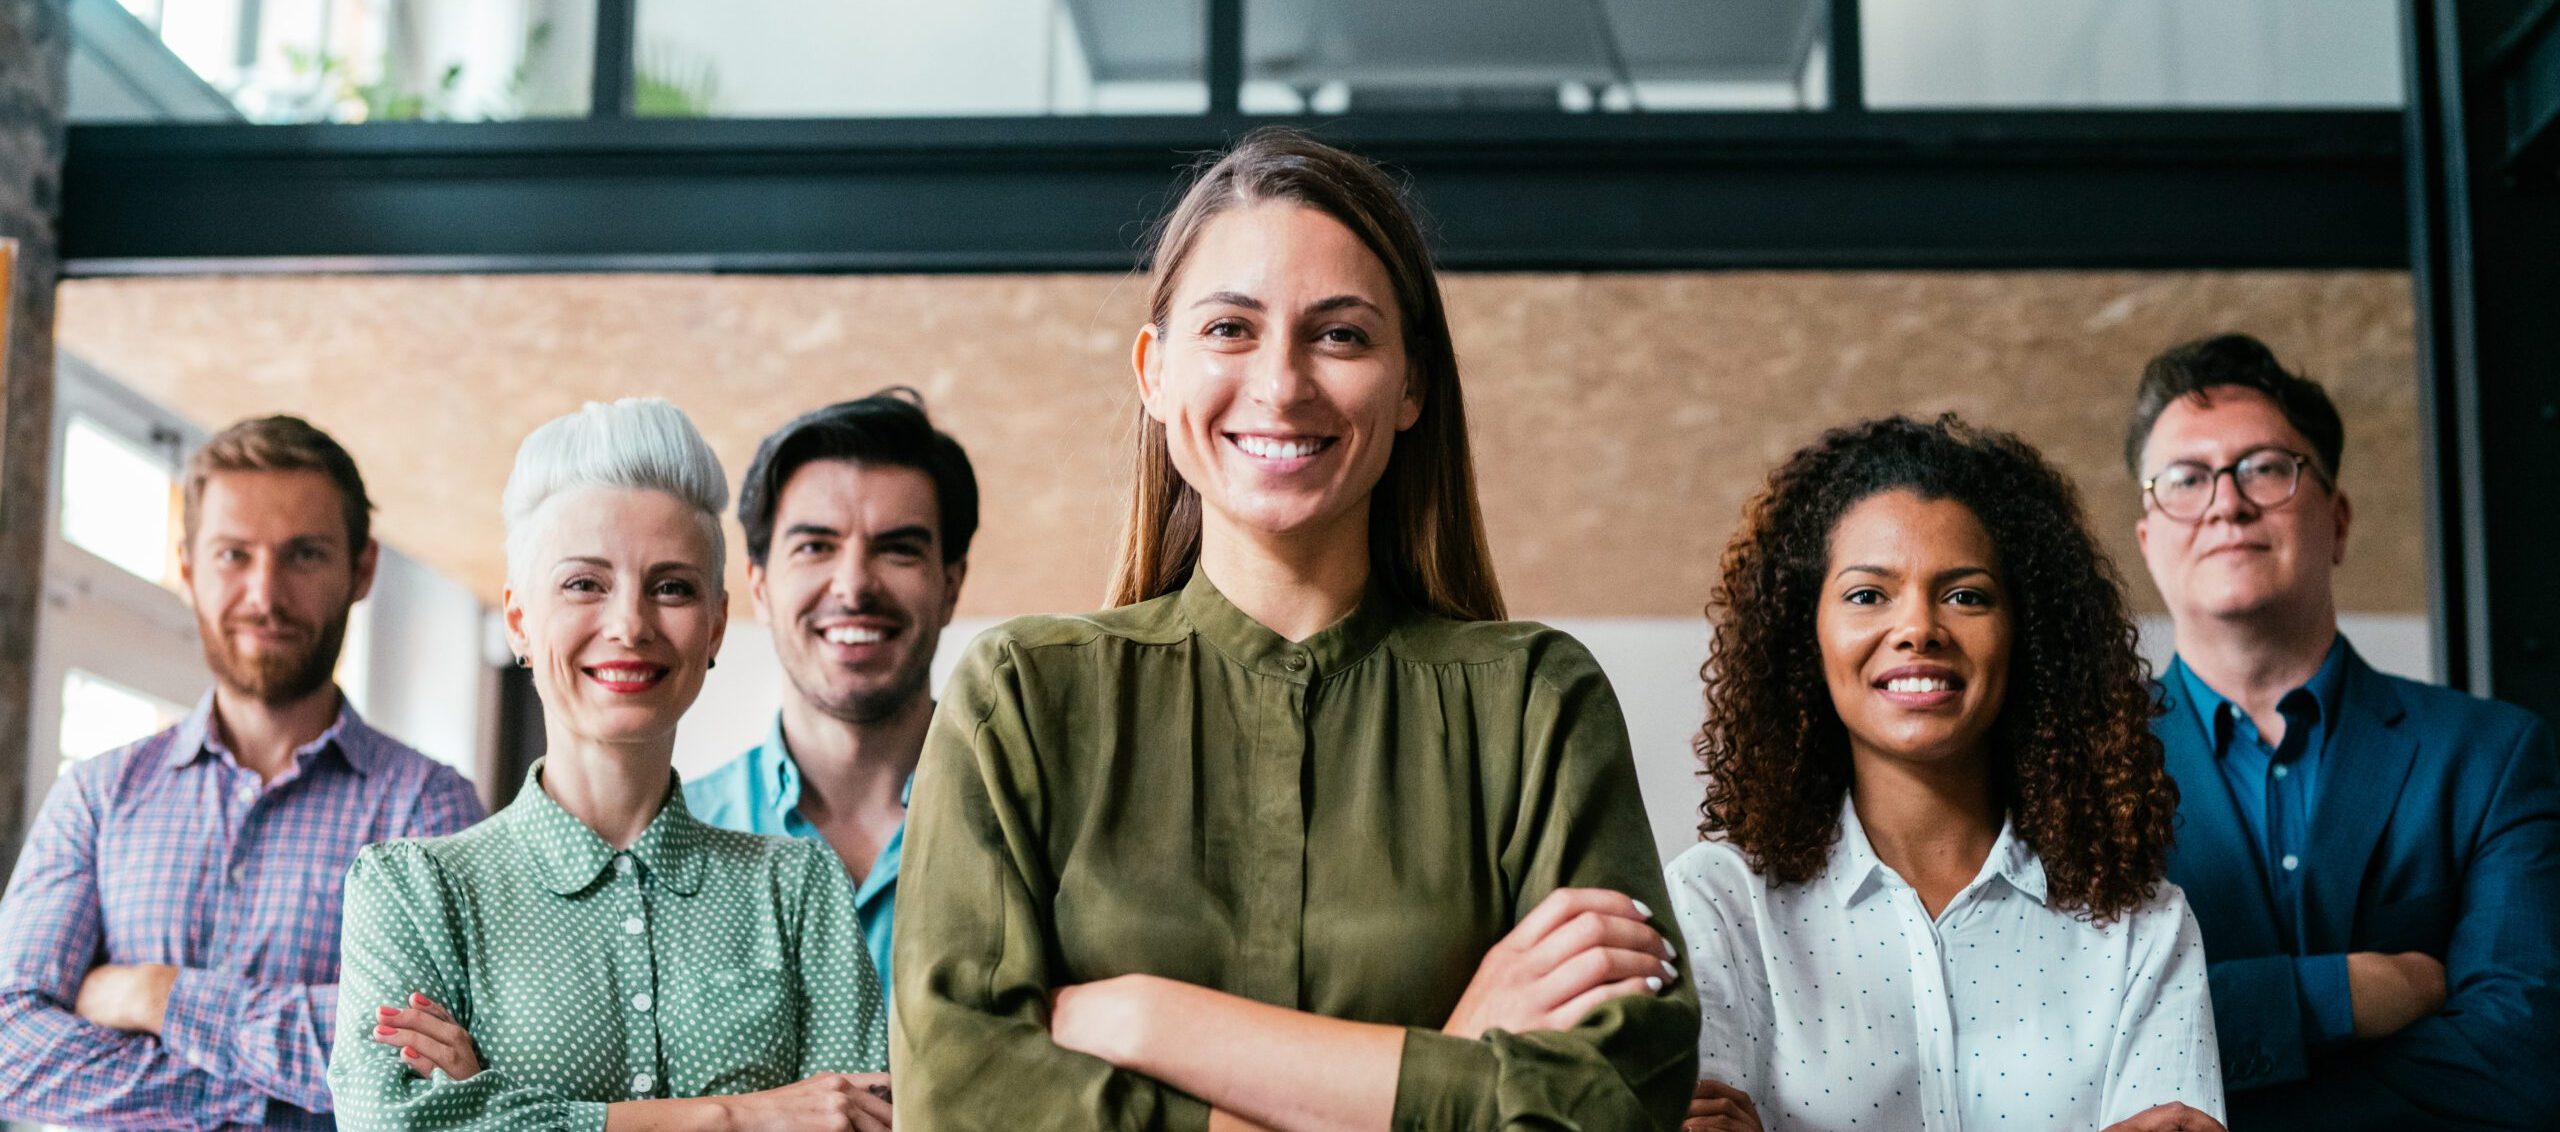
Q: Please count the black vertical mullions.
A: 3